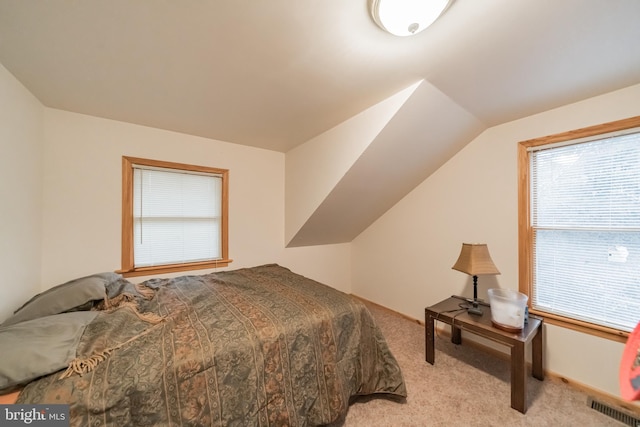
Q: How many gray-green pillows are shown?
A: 2